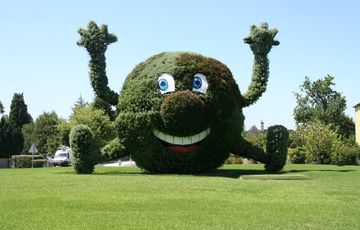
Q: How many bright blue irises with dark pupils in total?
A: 2